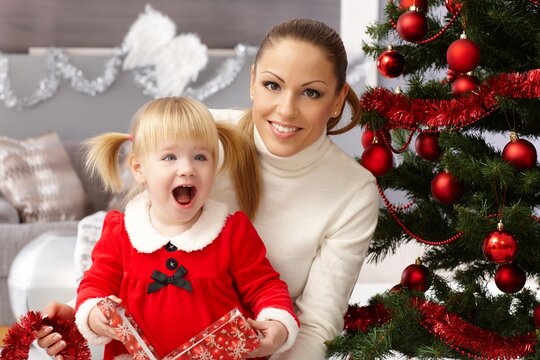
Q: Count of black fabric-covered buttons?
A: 2